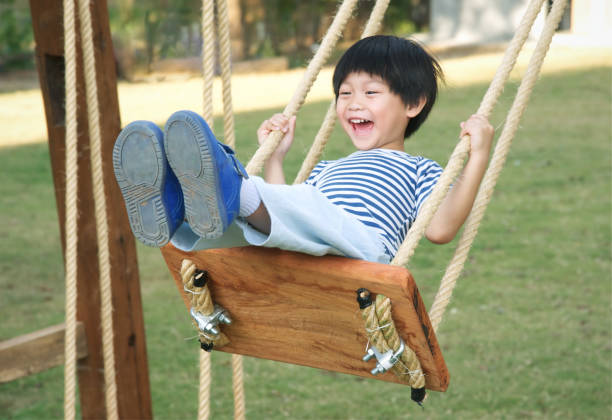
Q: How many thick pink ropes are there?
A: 0